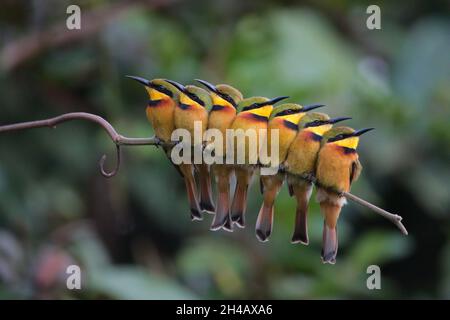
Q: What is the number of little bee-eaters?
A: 7